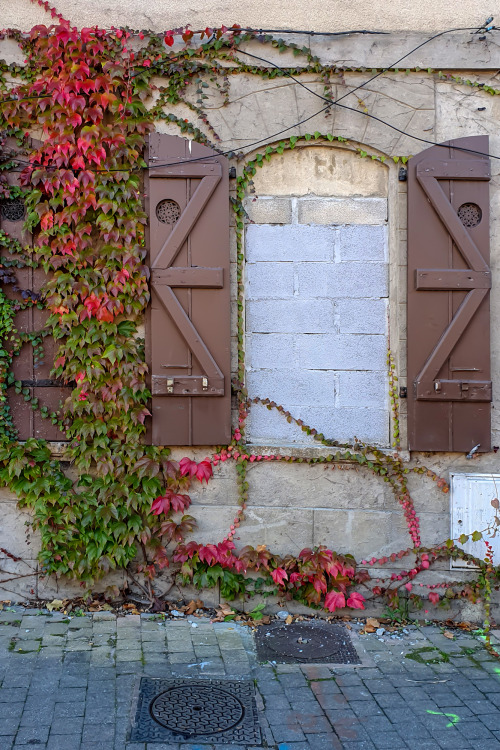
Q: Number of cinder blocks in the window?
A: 14